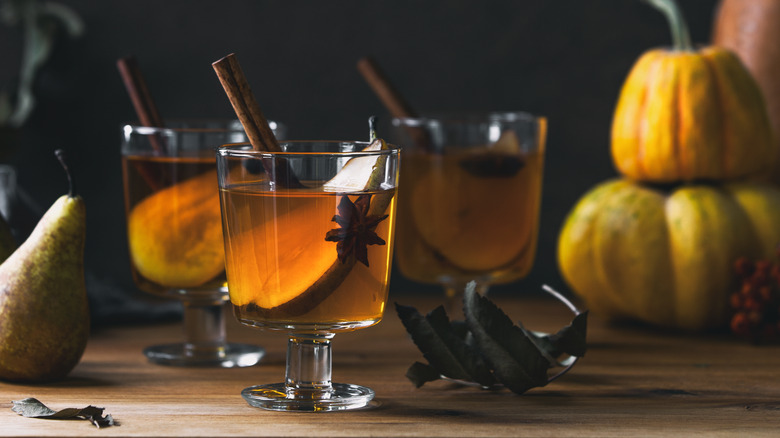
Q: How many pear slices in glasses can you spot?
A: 3